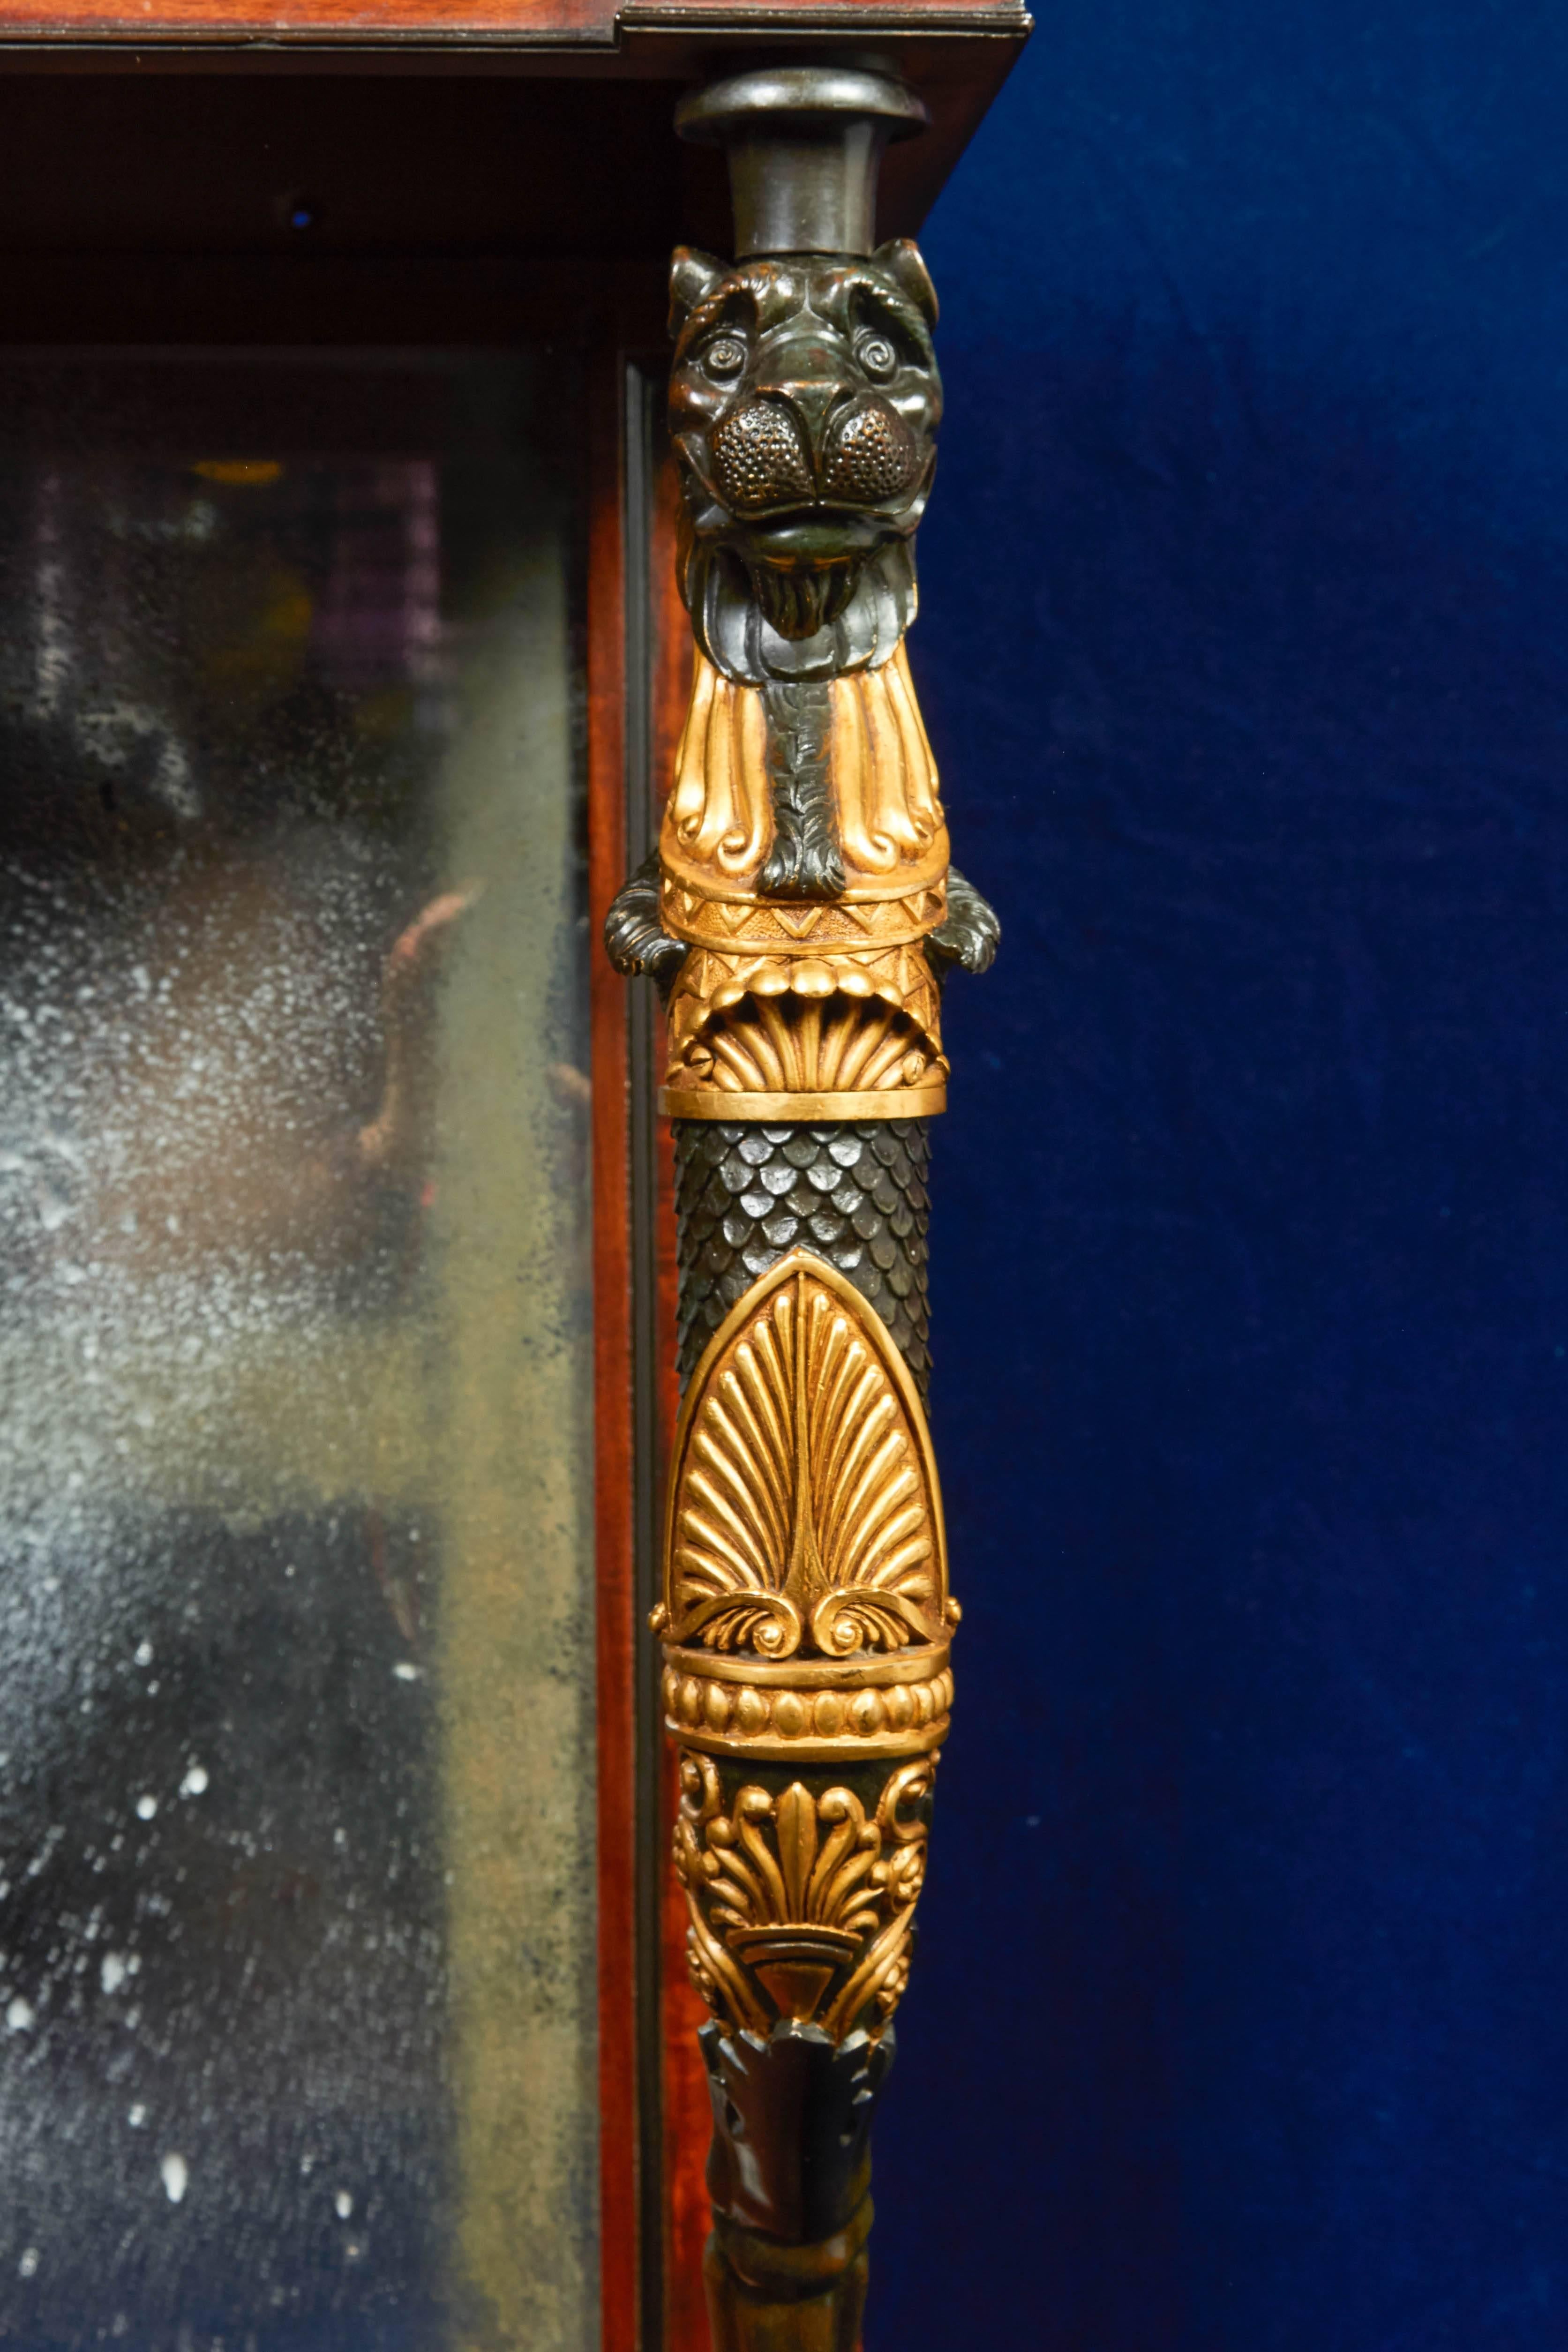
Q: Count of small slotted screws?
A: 2